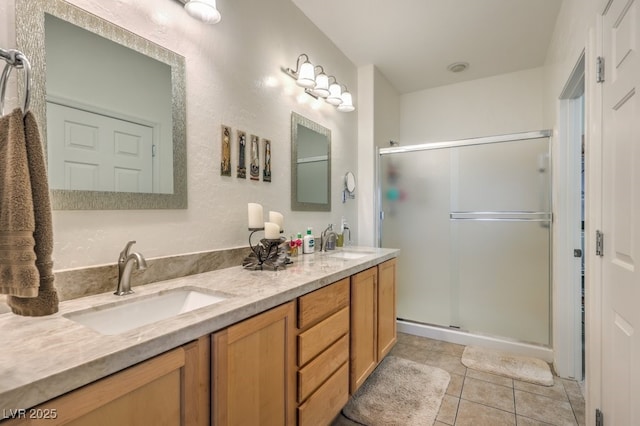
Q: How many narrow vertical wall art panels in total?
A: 4